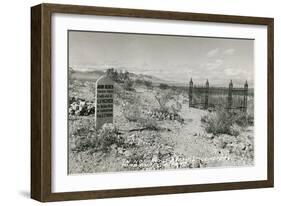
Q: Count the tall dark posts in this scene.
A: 4